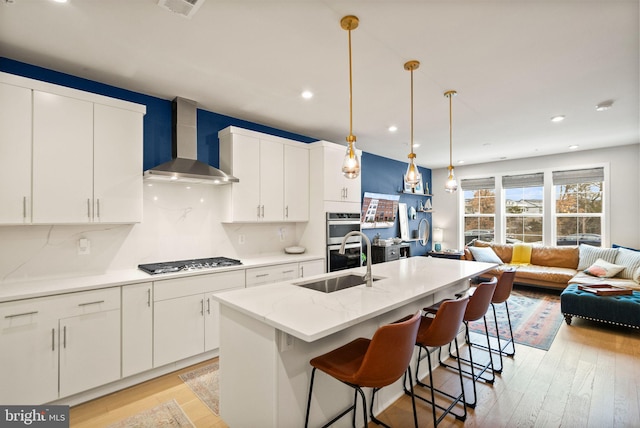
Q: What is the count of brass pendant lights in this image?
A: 3